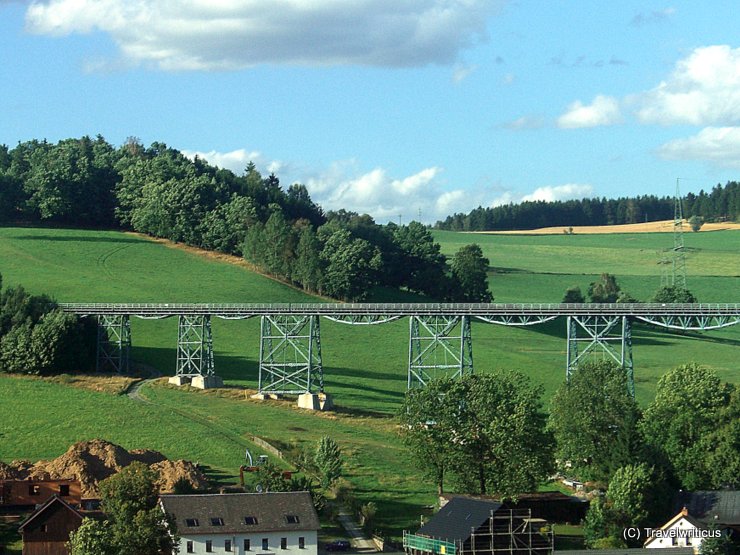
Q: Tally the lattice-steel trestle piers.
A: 5